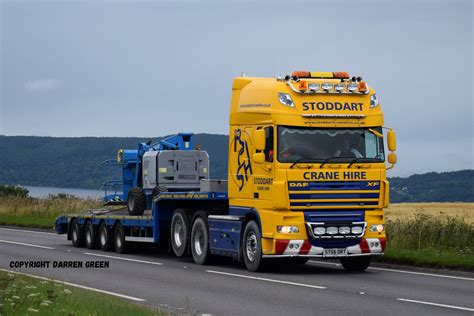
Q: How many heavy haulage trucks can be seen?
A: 1